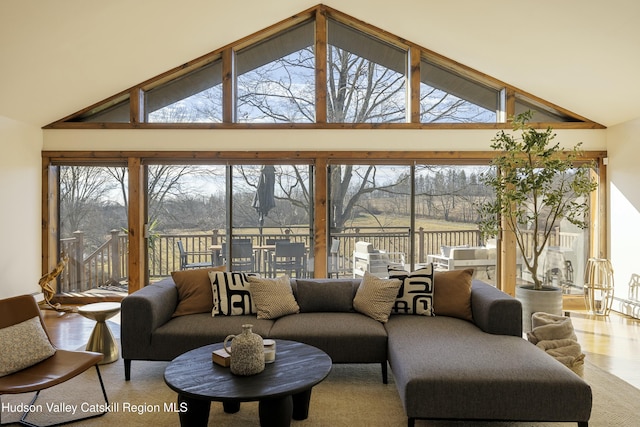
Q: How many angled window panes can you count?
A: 6